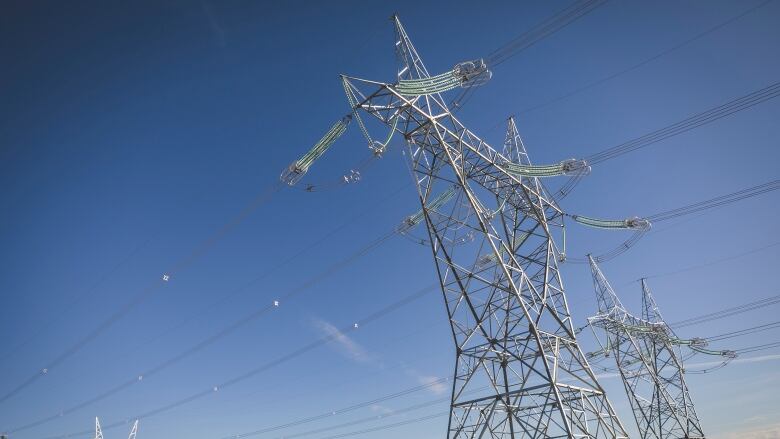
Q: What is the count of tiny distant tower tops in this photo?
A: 2